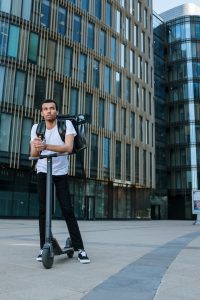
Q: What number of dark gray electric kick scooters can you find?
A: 1